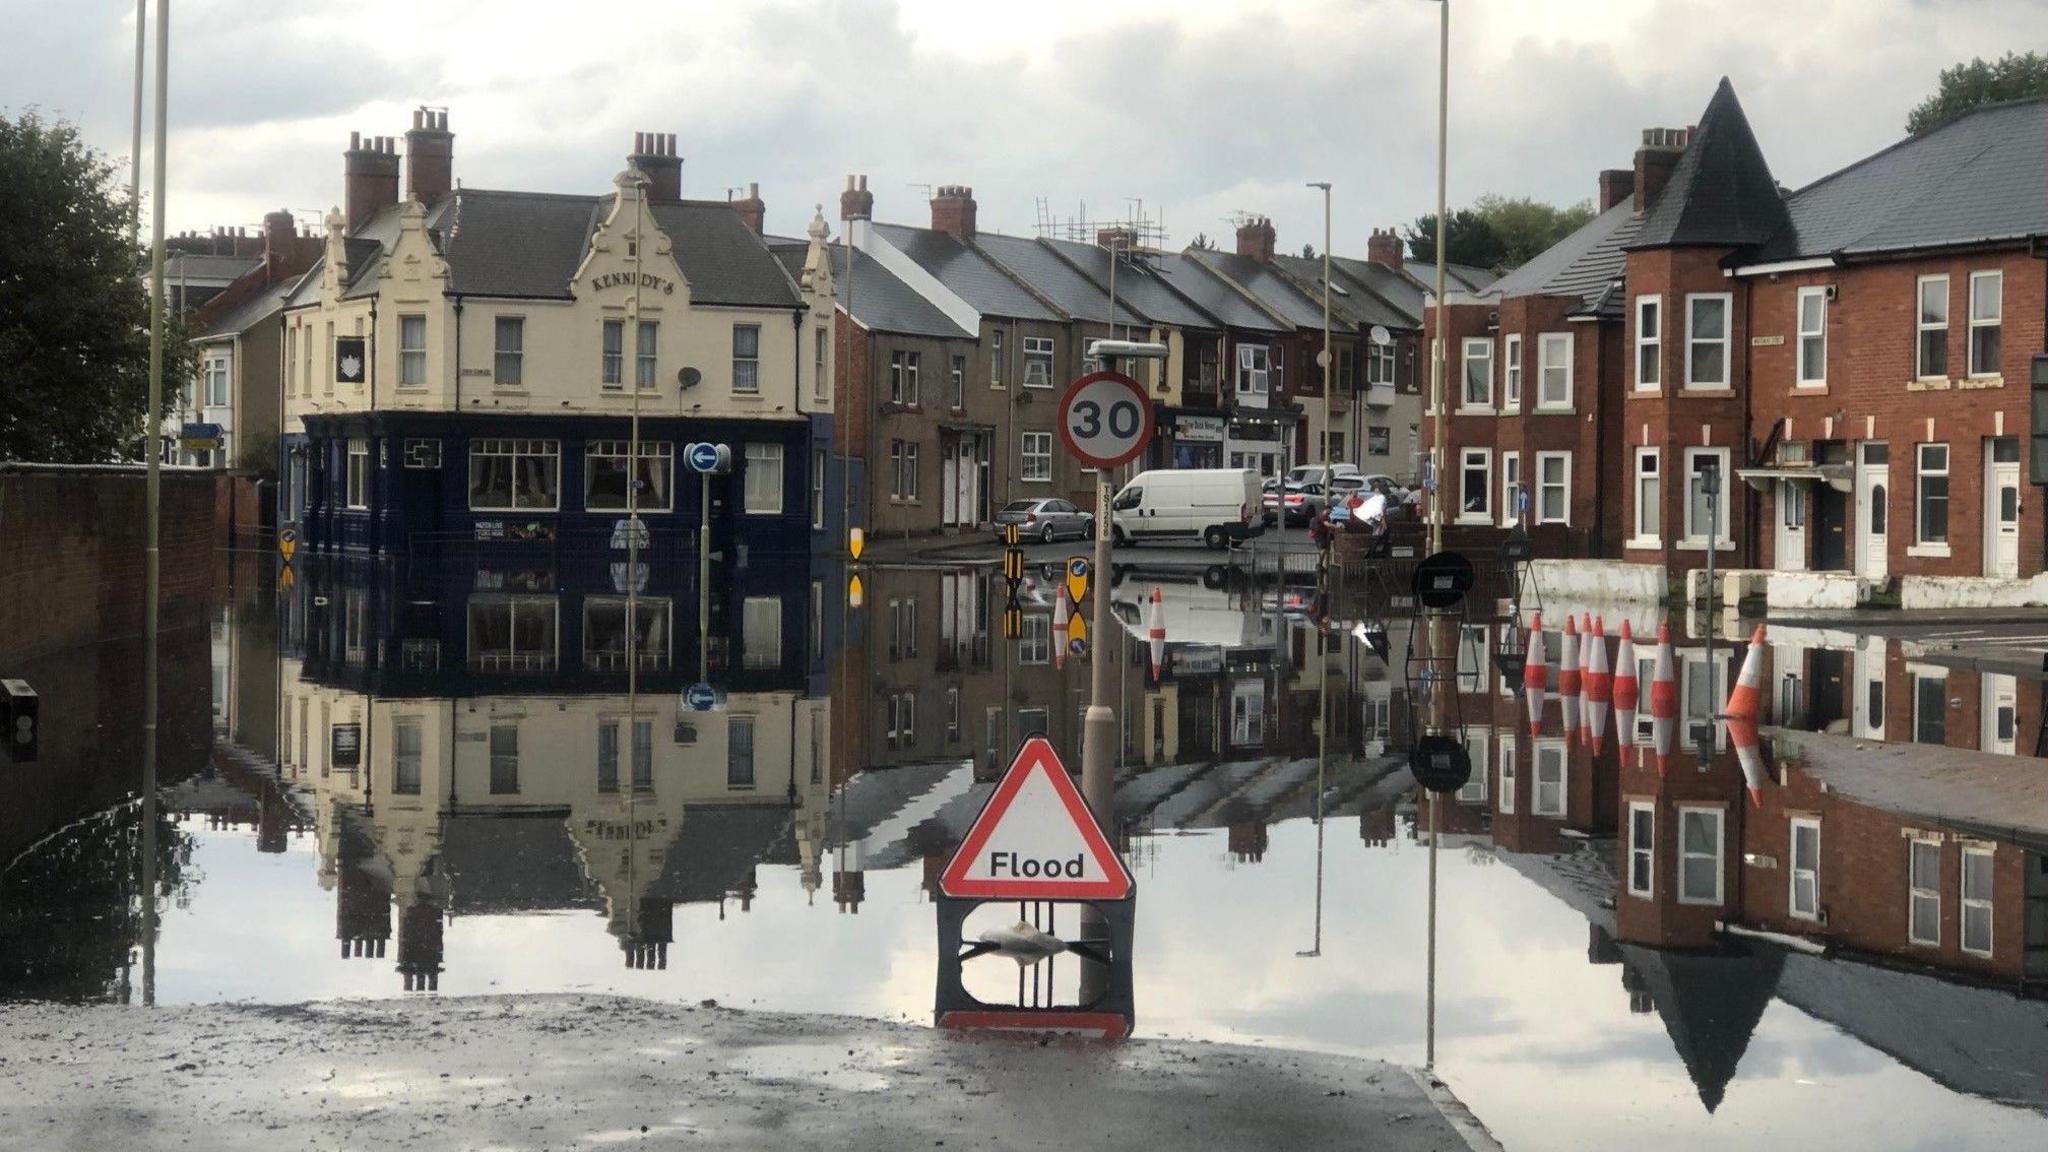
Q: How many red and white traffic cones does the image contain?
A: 9